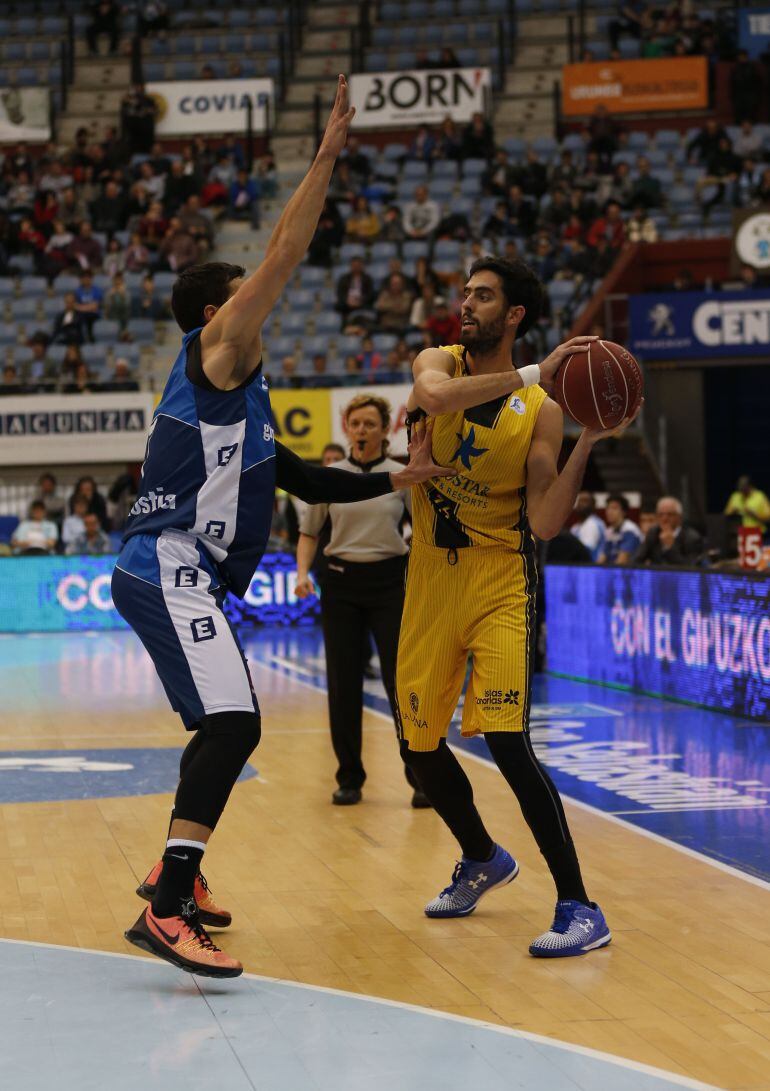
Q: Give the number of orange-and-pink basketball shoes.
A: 2